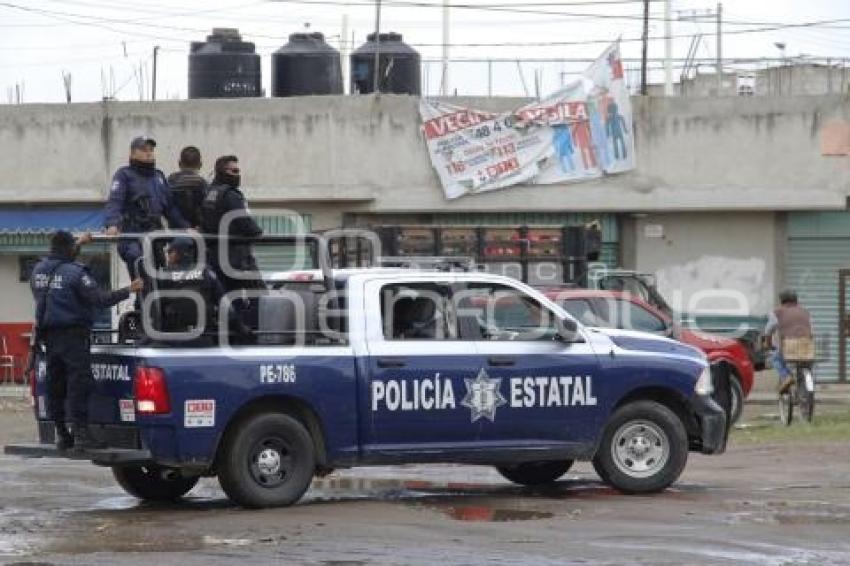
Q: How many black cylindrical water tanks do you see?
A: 3